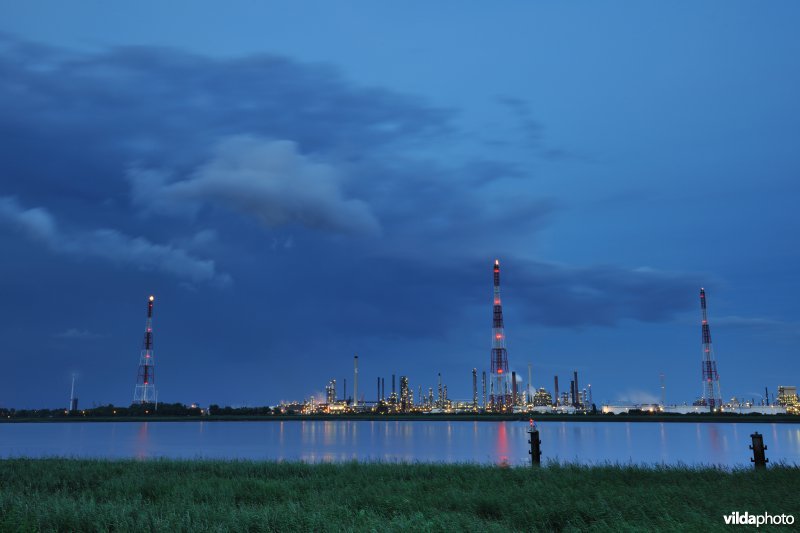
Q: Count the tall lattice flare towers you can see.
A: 3